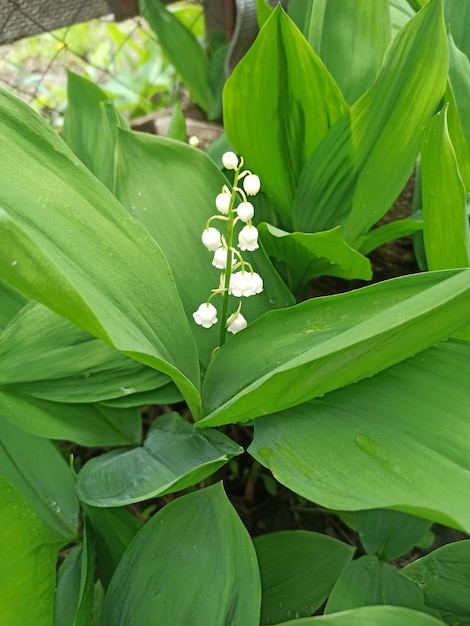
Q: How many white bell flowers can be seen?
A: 11